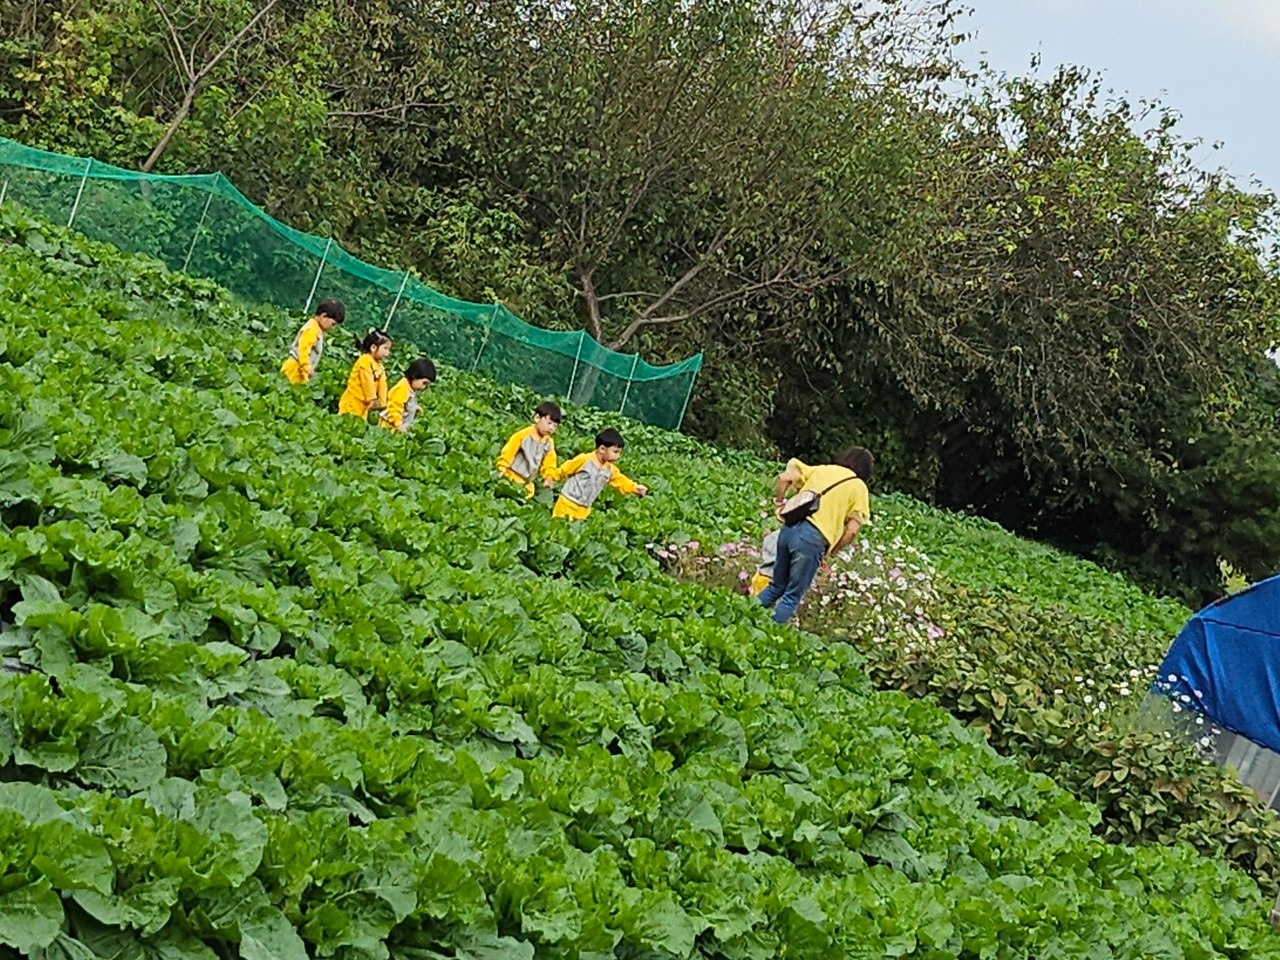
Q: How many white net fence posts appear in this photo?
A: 9